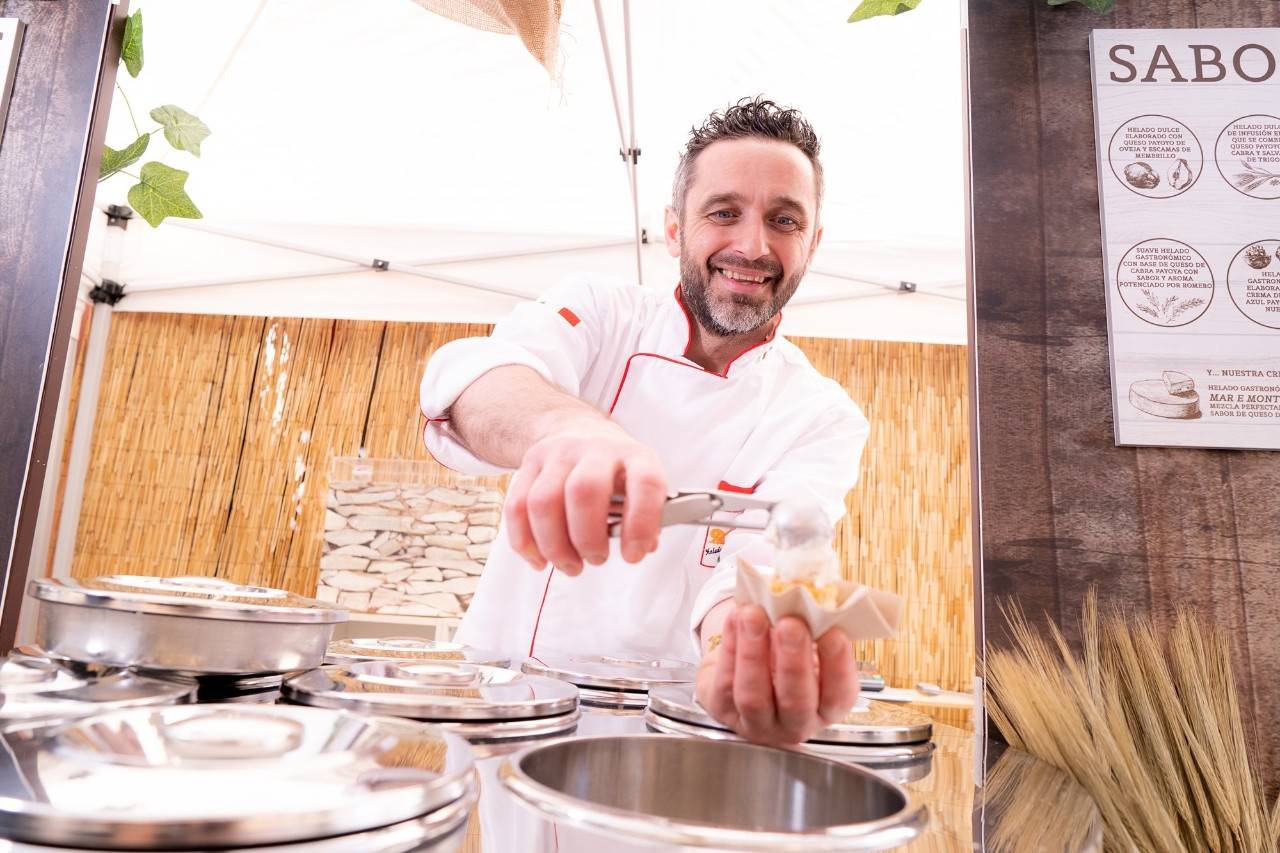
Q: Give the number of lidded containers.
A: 7